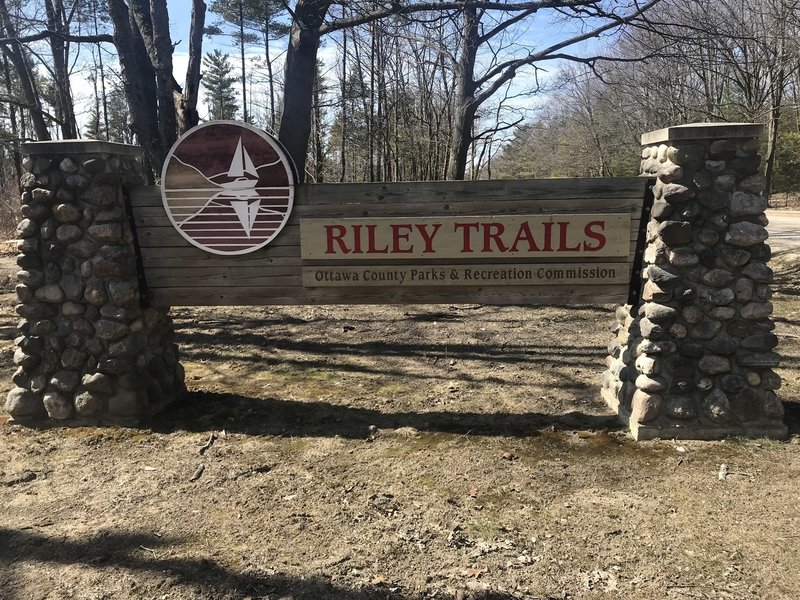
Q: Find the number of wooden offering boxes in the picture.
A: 0